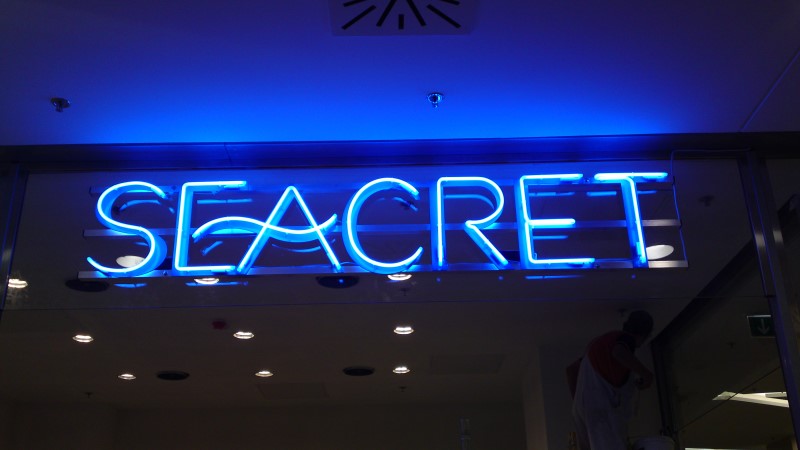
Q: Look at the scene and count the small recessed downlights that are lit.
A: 9